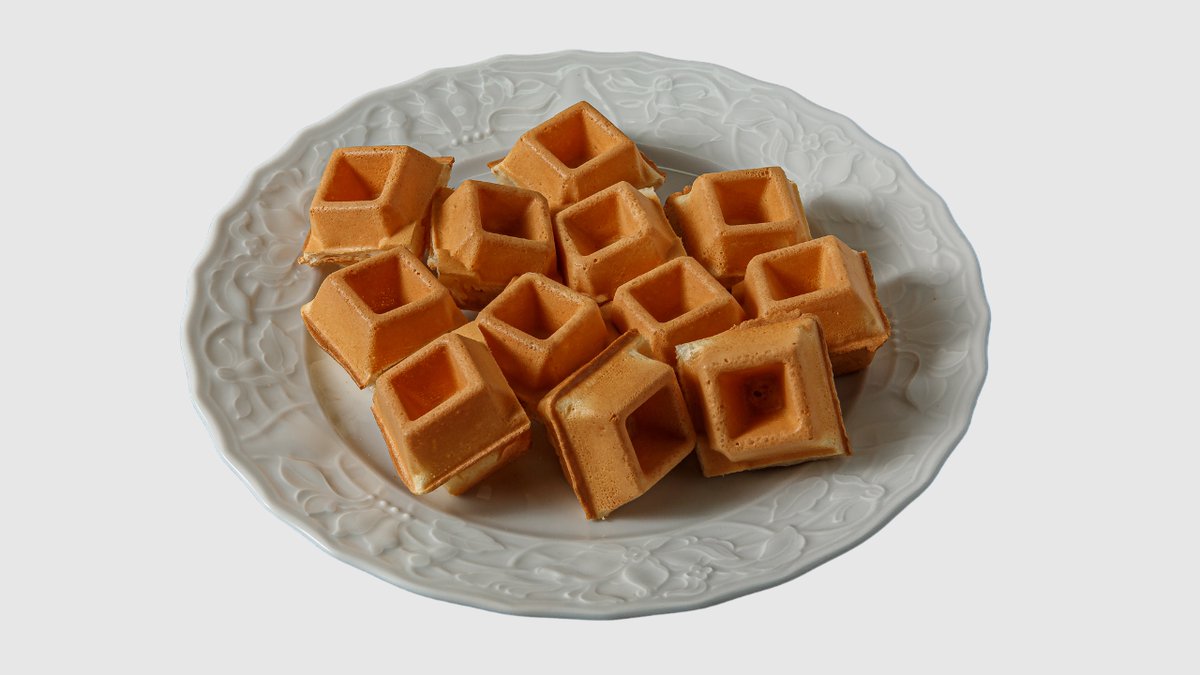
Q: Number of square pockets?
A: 12